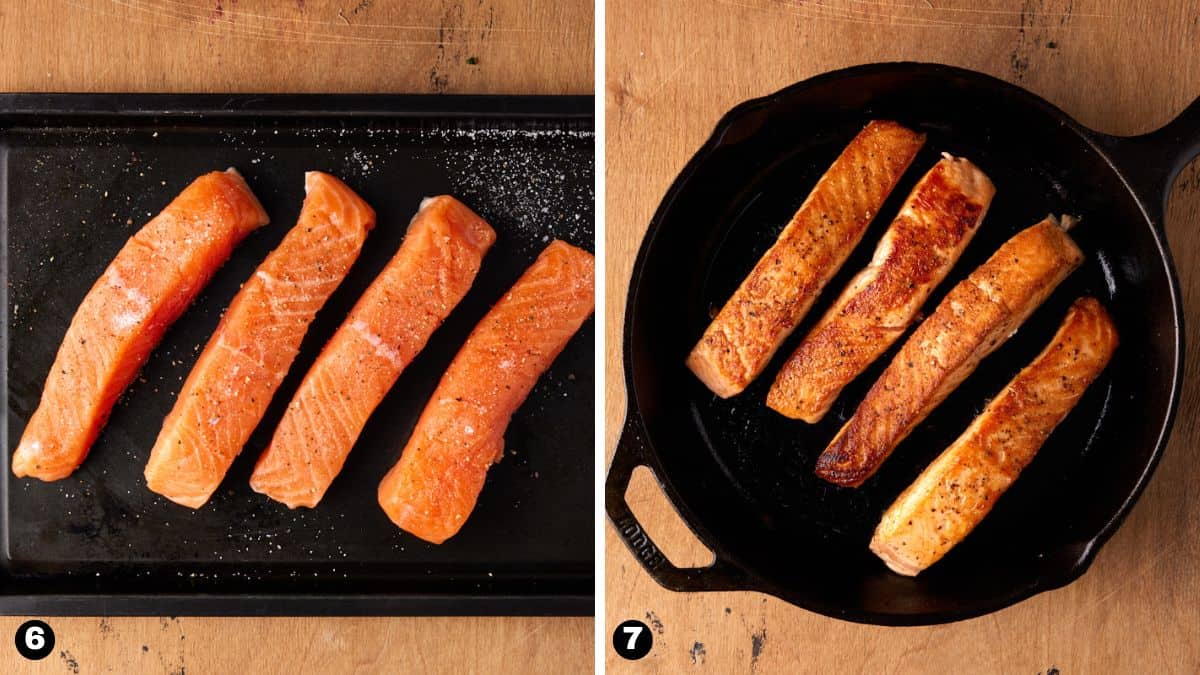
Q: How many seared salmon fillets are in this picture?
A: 4